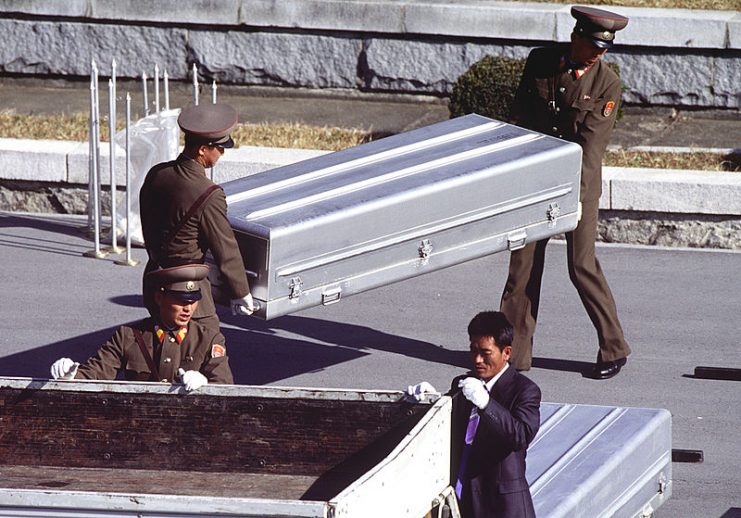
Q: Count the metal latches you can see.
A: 4